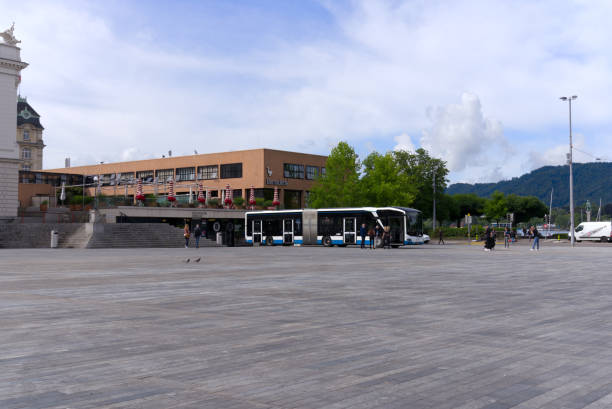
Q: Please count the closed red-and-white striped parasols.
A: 6